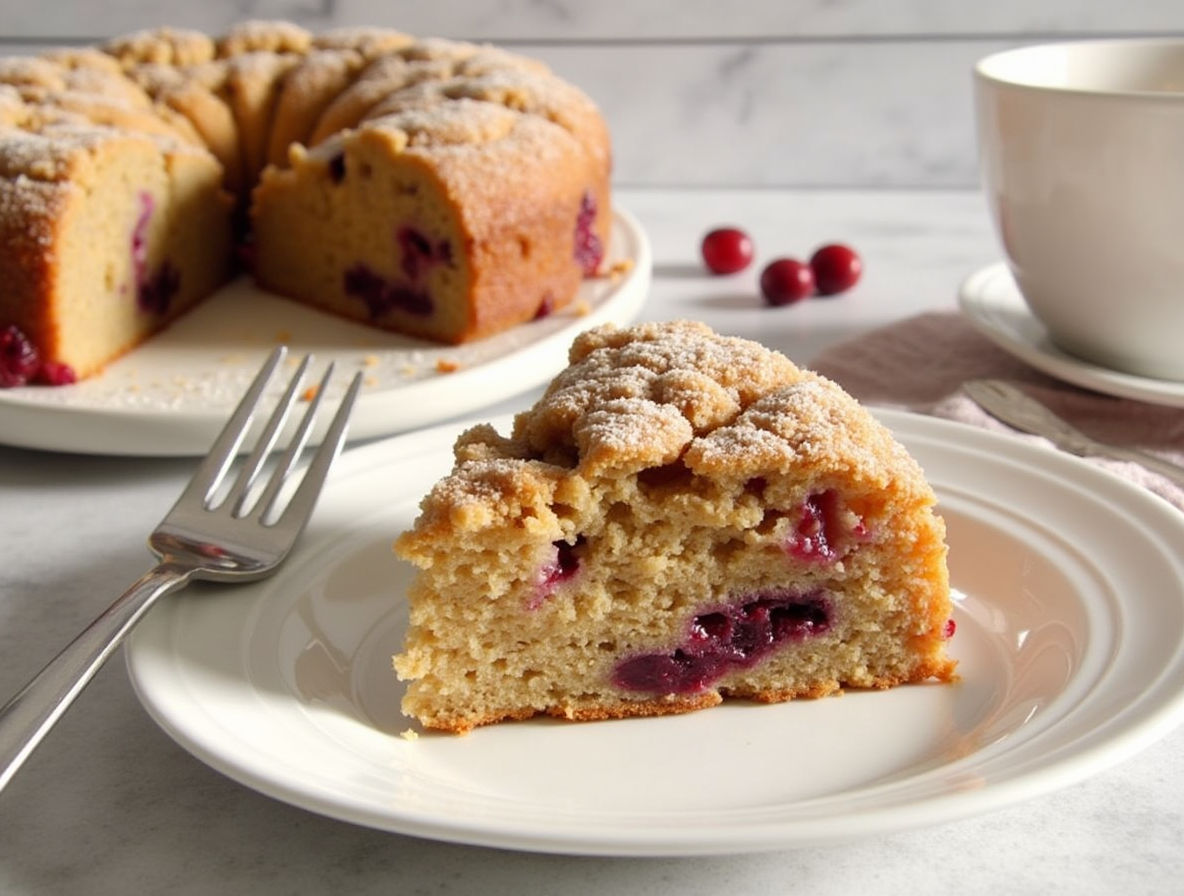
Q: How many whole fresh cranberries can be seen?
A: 3